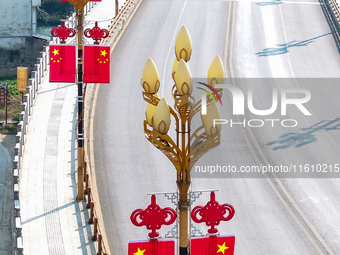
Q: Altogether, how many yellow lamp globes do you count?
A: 8